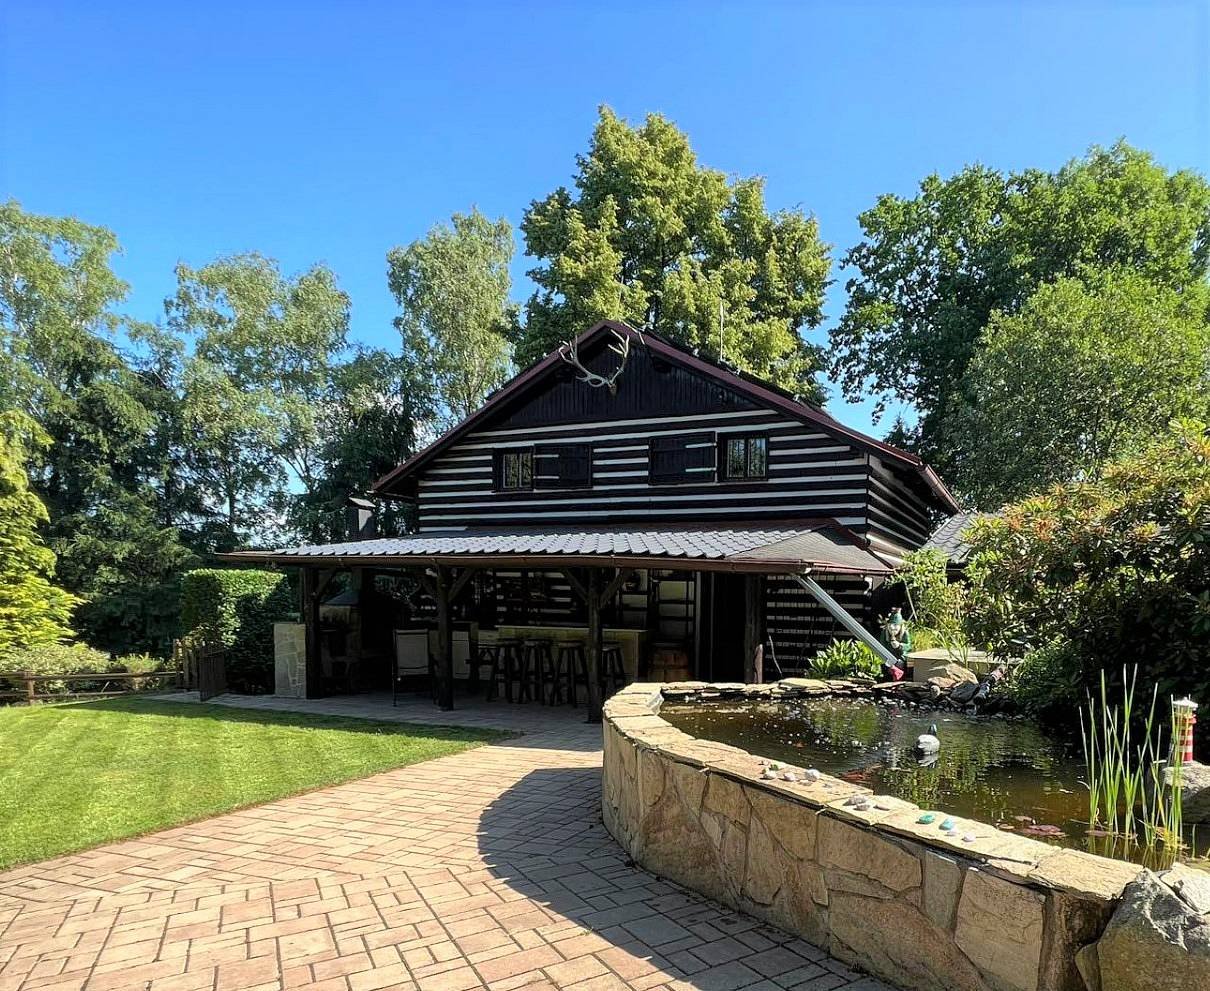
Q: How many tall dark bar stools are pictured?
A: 4